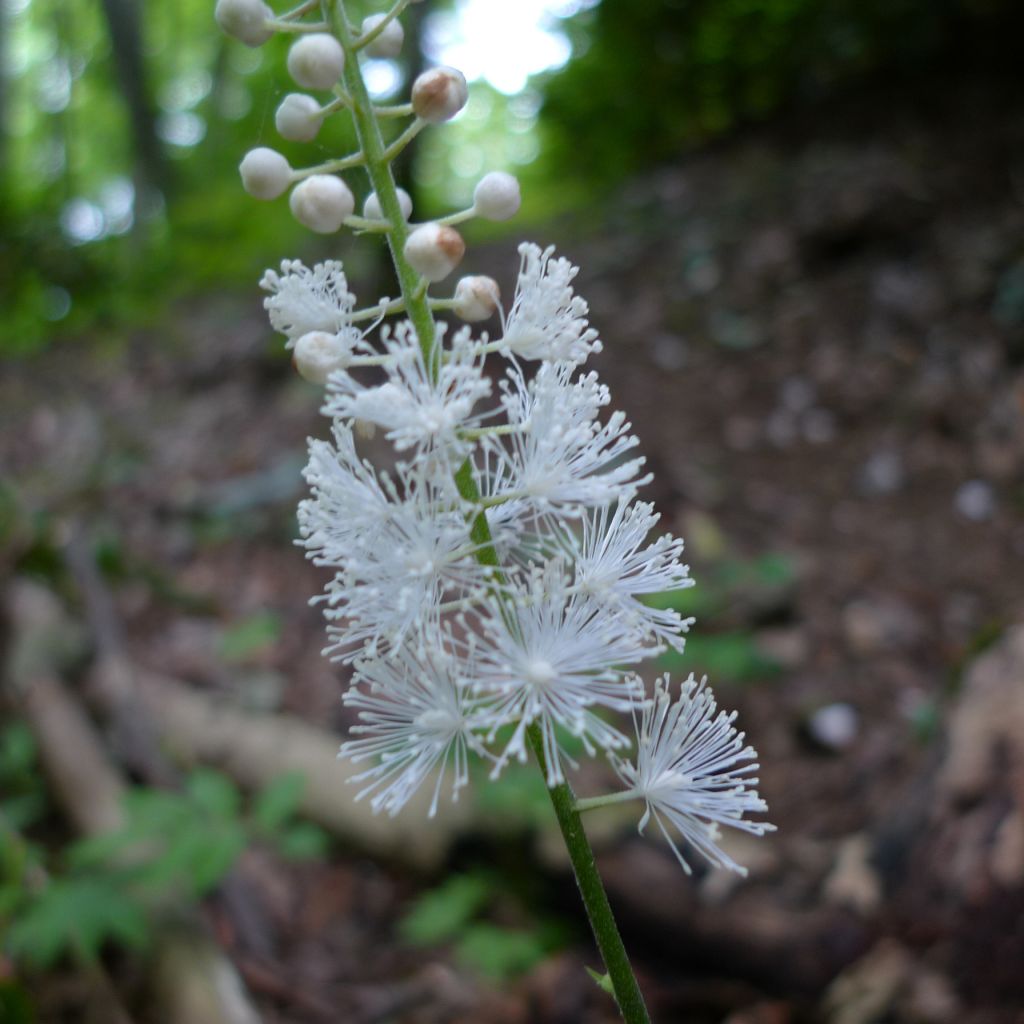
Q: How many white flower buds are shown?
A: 12